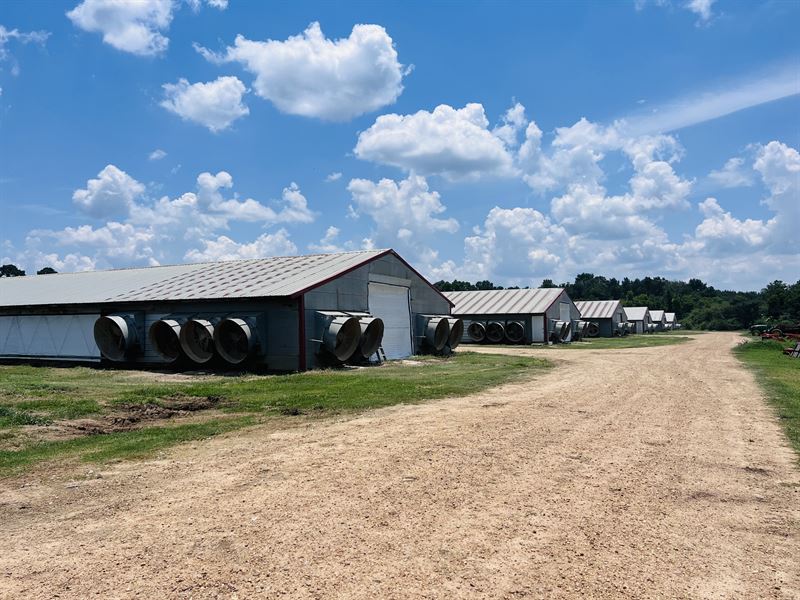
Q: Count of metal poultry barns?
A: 6